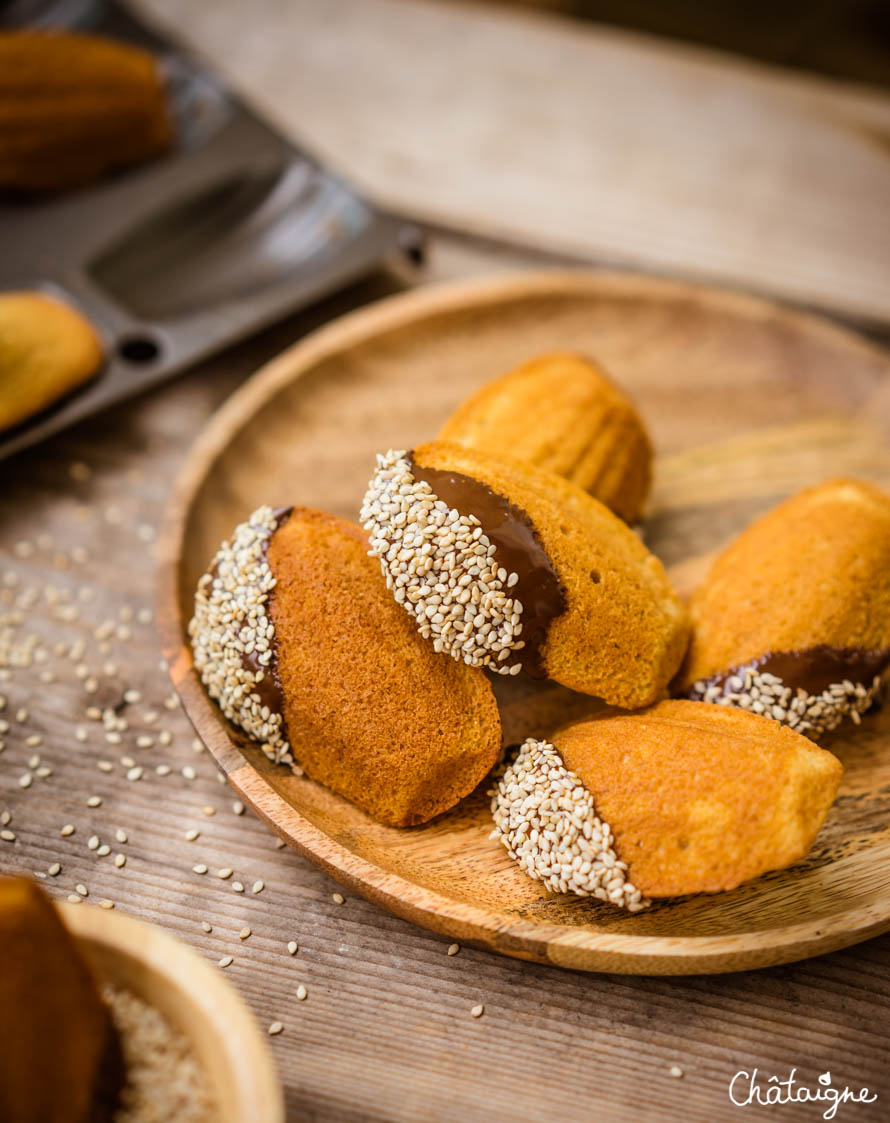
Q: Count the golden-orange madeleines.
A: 8